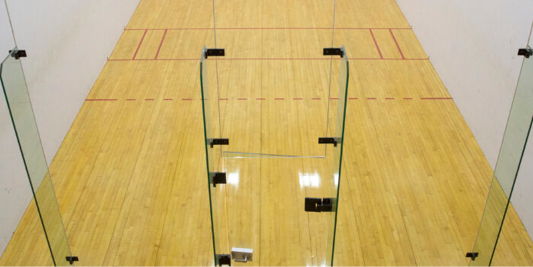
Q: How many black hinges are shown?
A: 11